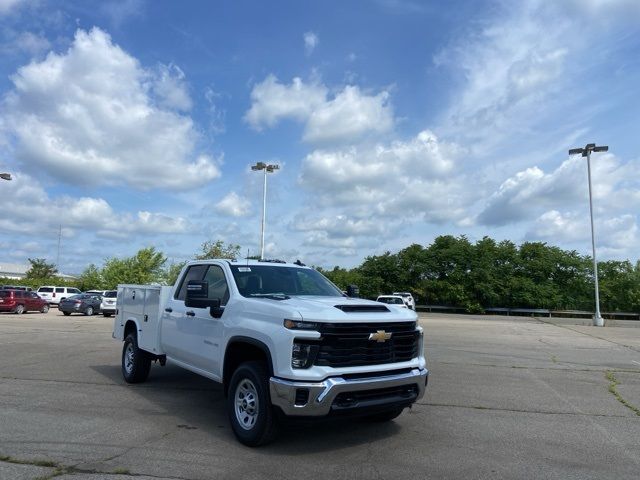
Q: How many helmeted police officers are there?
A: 0